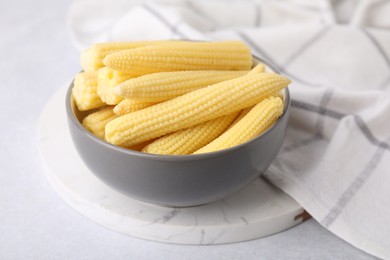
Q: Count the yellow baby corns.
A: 11